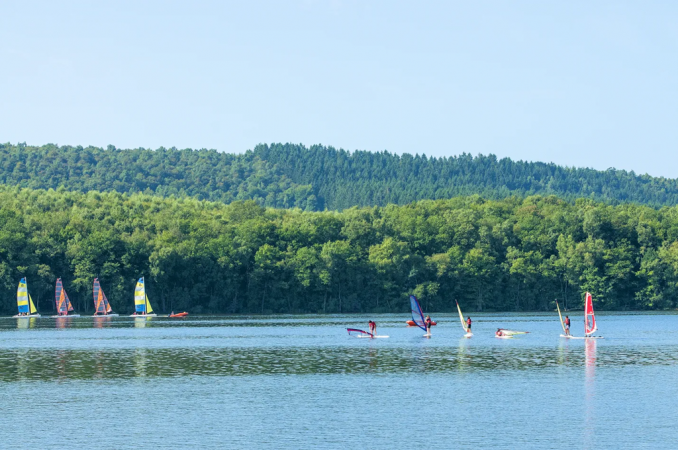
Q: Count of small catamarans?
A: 4